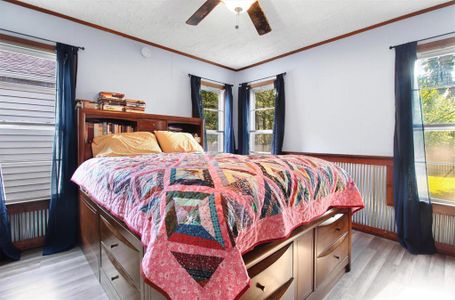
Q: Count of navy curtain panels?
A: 7